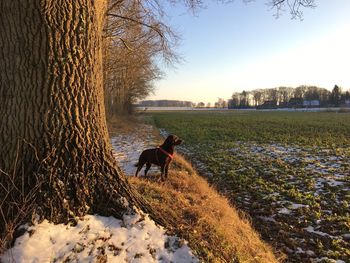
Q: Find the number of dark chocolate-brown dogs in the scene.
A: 1